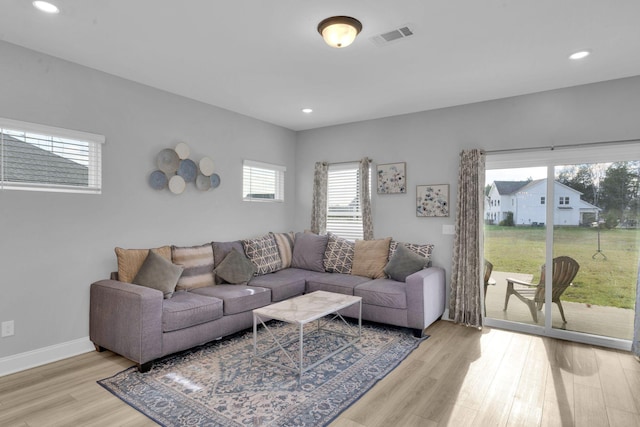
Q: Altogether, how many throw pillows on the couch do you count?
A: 12